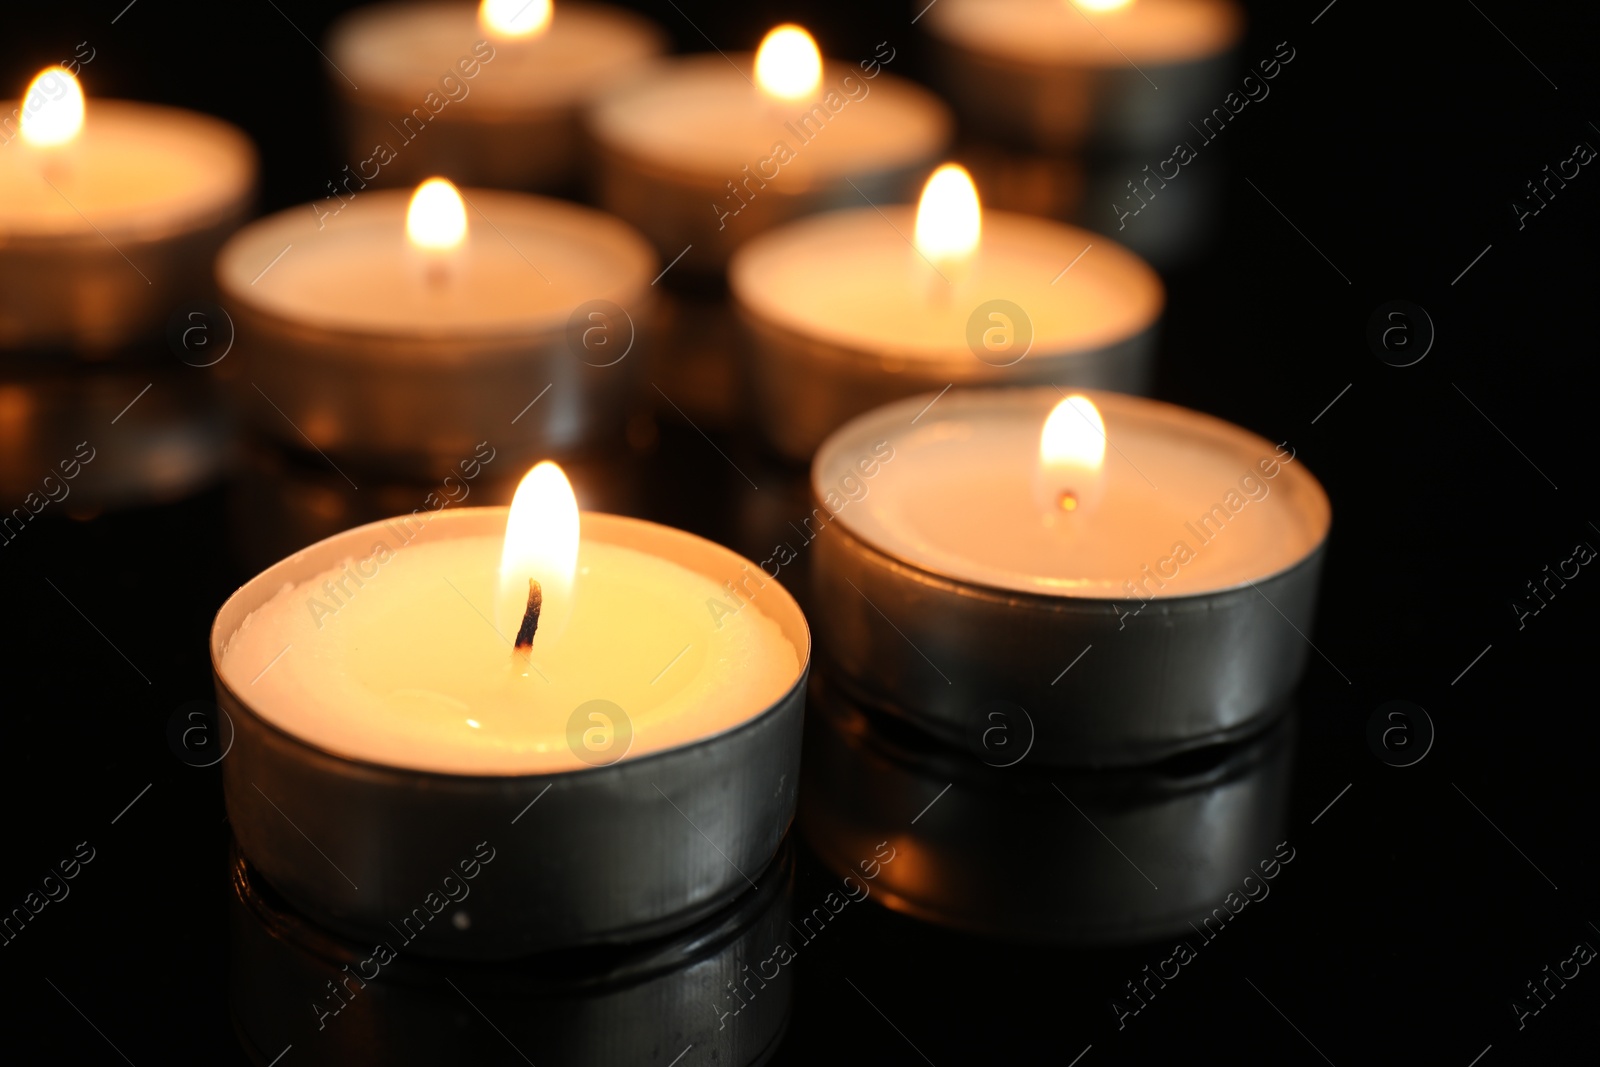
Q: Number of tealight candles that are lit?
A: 8